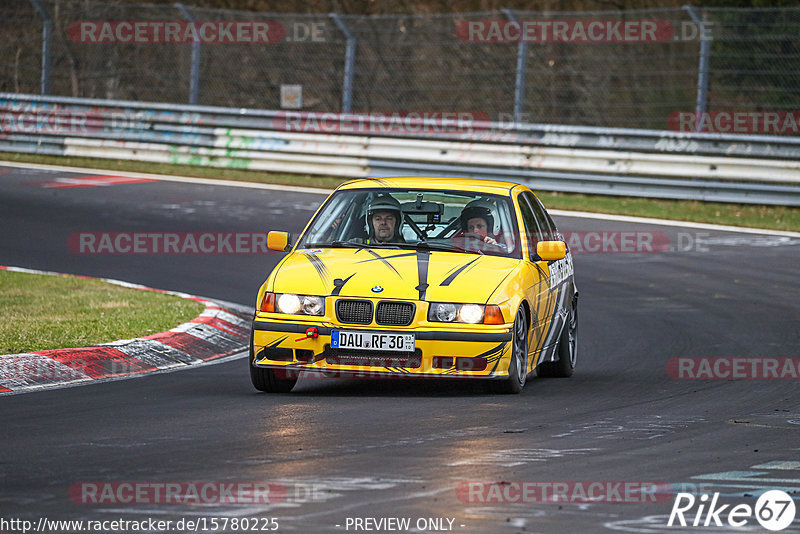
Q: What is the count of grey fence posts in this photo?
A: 5